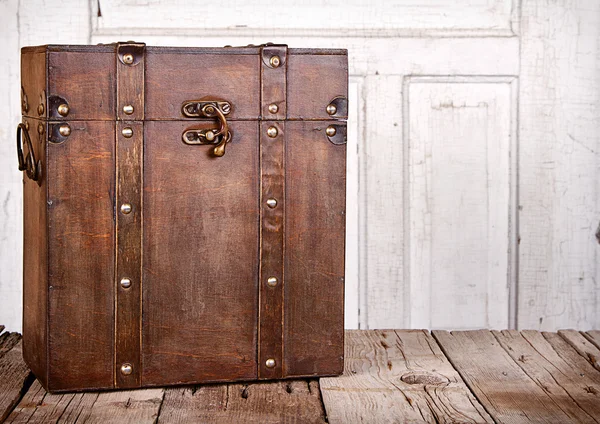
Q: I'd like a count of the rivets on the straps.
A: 12